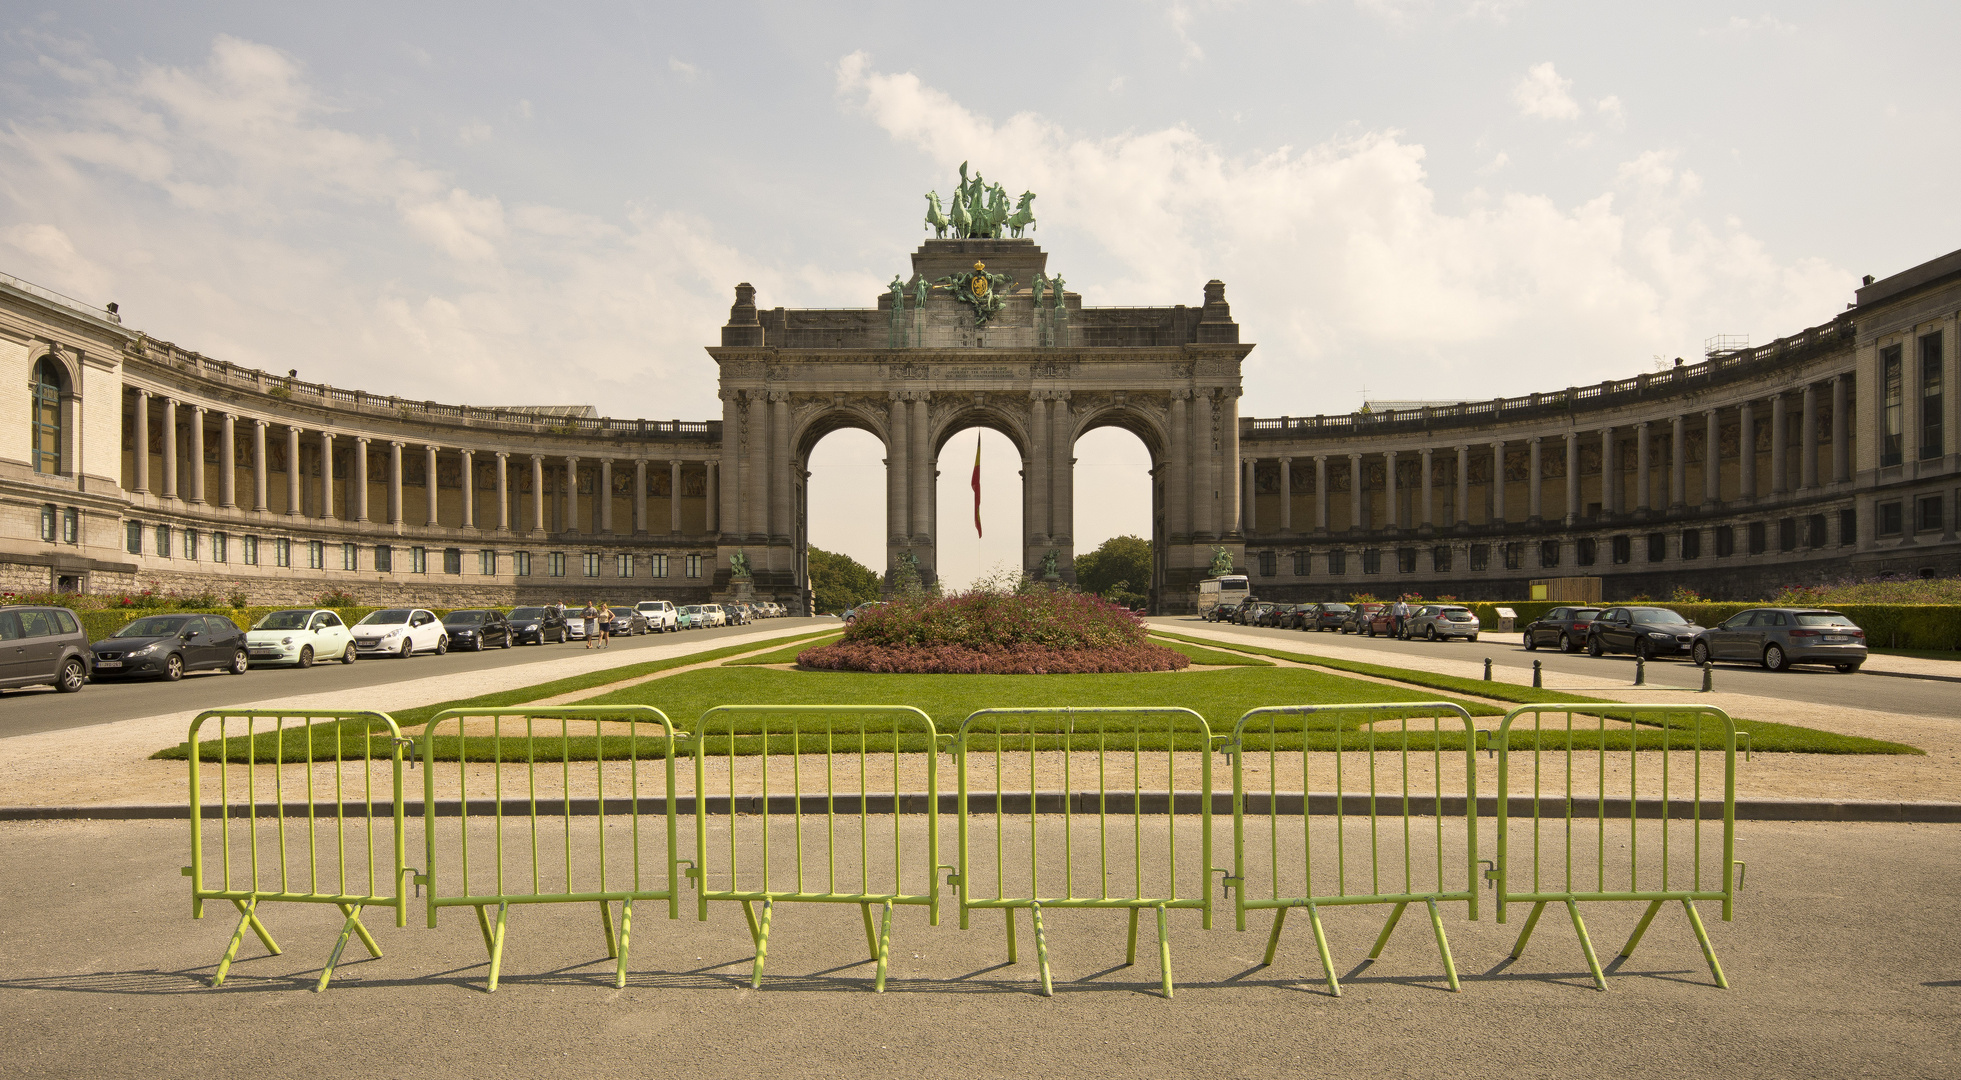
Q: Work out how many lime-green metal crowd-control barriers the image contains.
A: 6